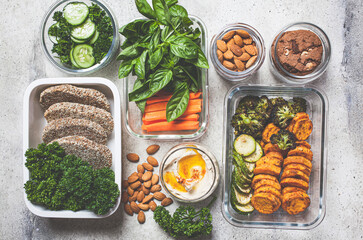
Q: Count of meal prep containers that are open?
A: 7